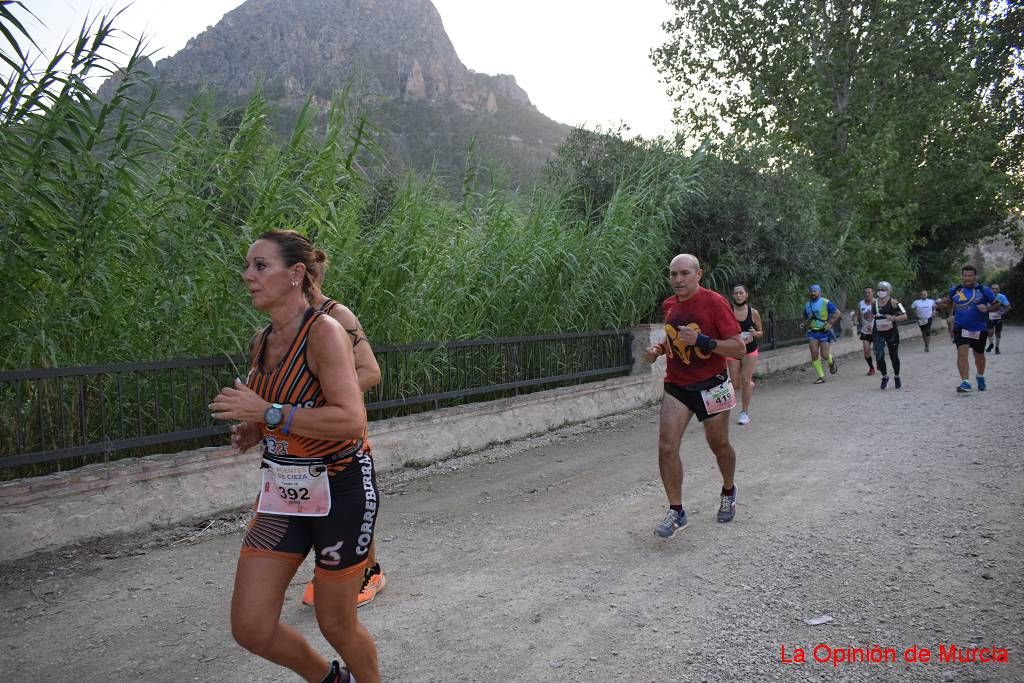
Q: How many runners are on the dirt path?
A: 10